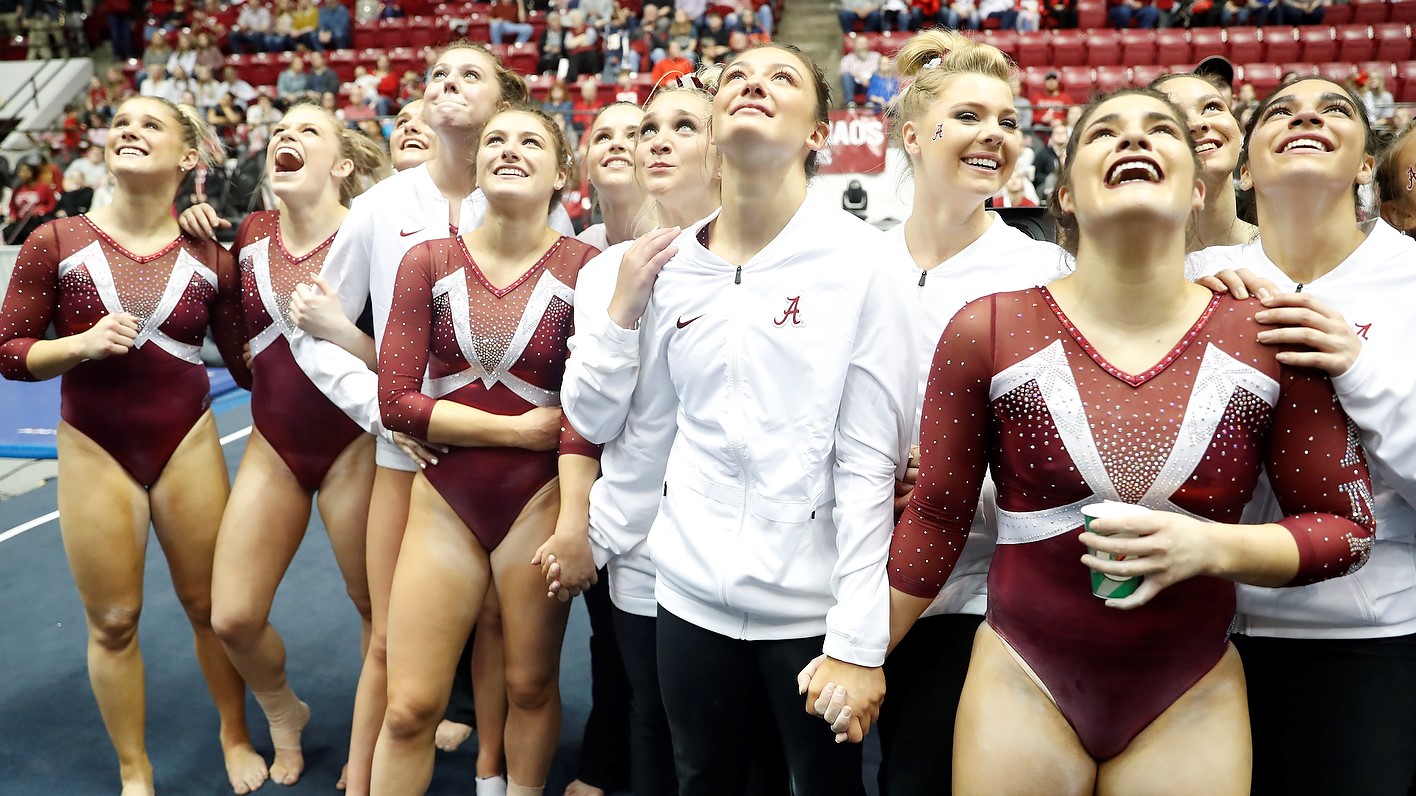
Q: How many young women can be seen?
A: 13